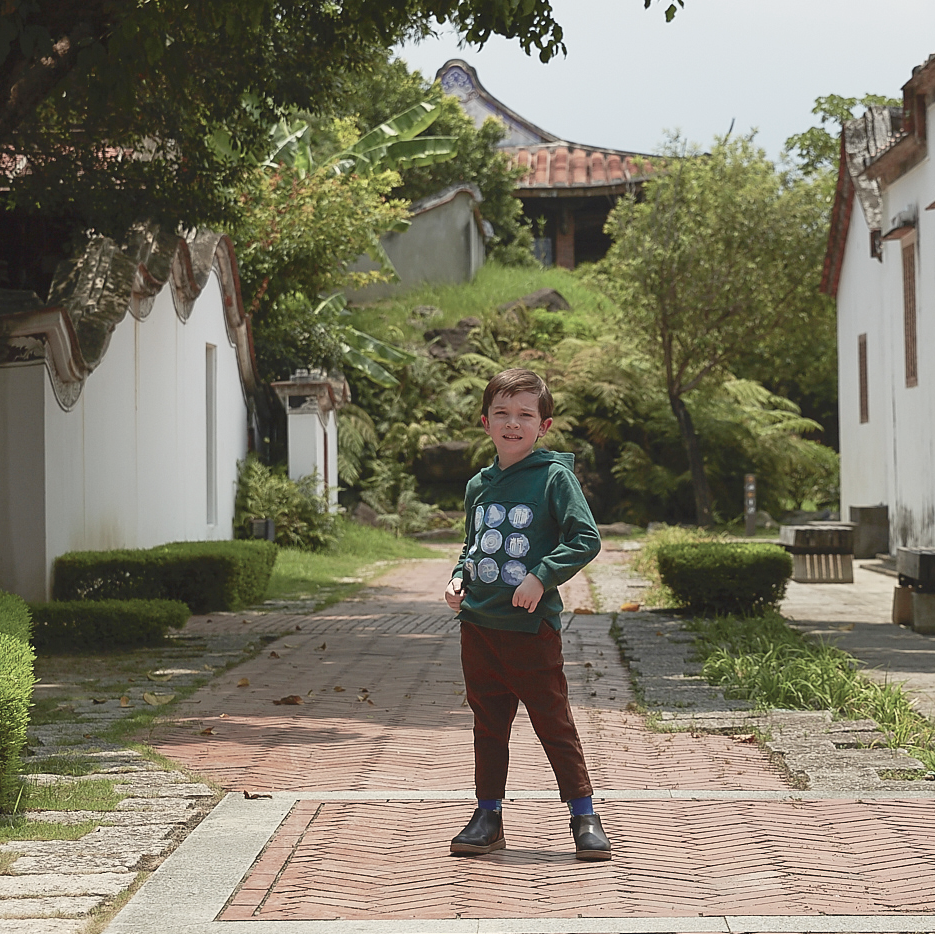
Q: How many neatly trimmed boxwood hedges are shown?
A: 4